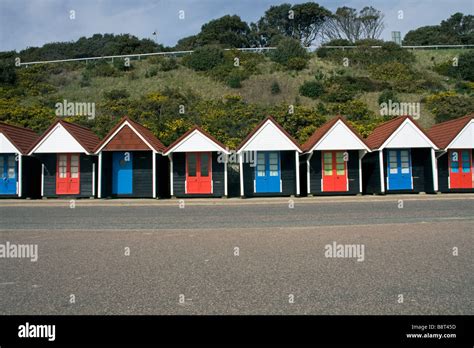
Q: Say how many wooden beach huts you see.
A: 8